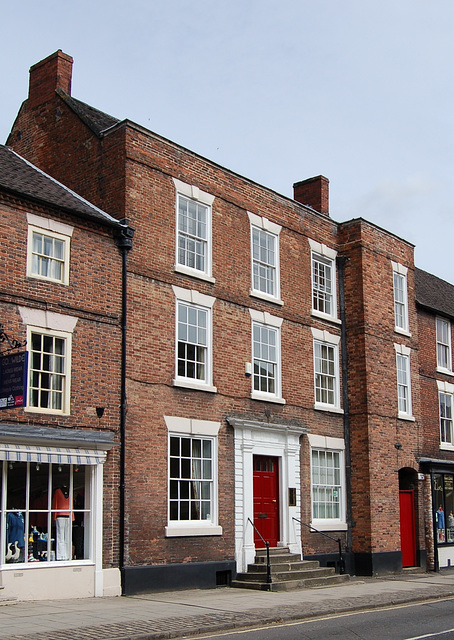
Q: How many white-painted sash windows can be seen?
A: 14